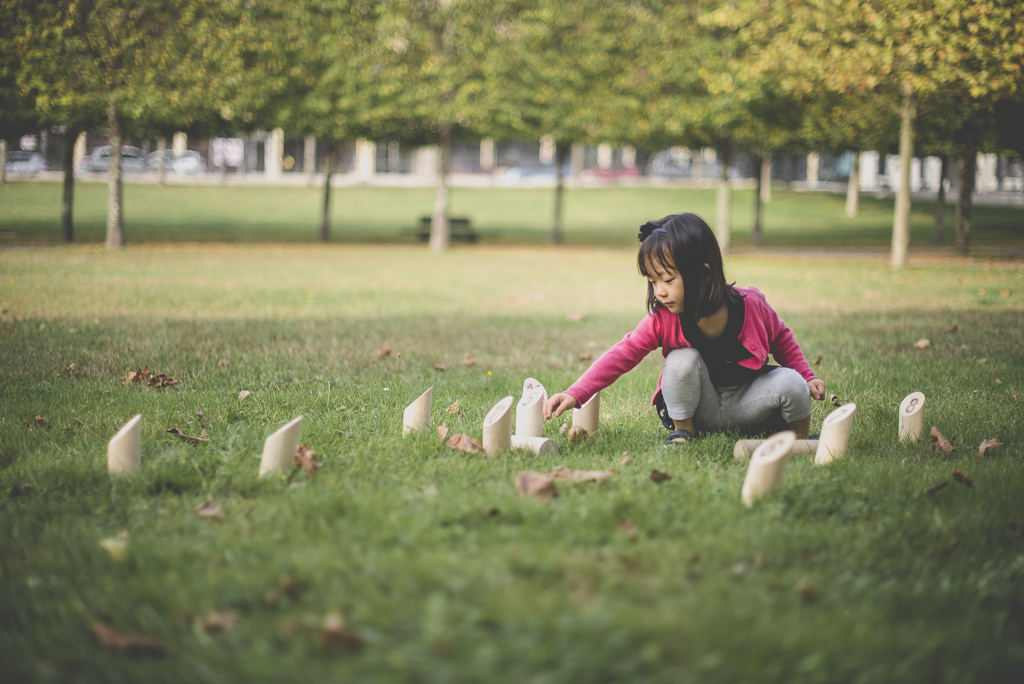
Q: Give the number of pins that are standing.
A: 10